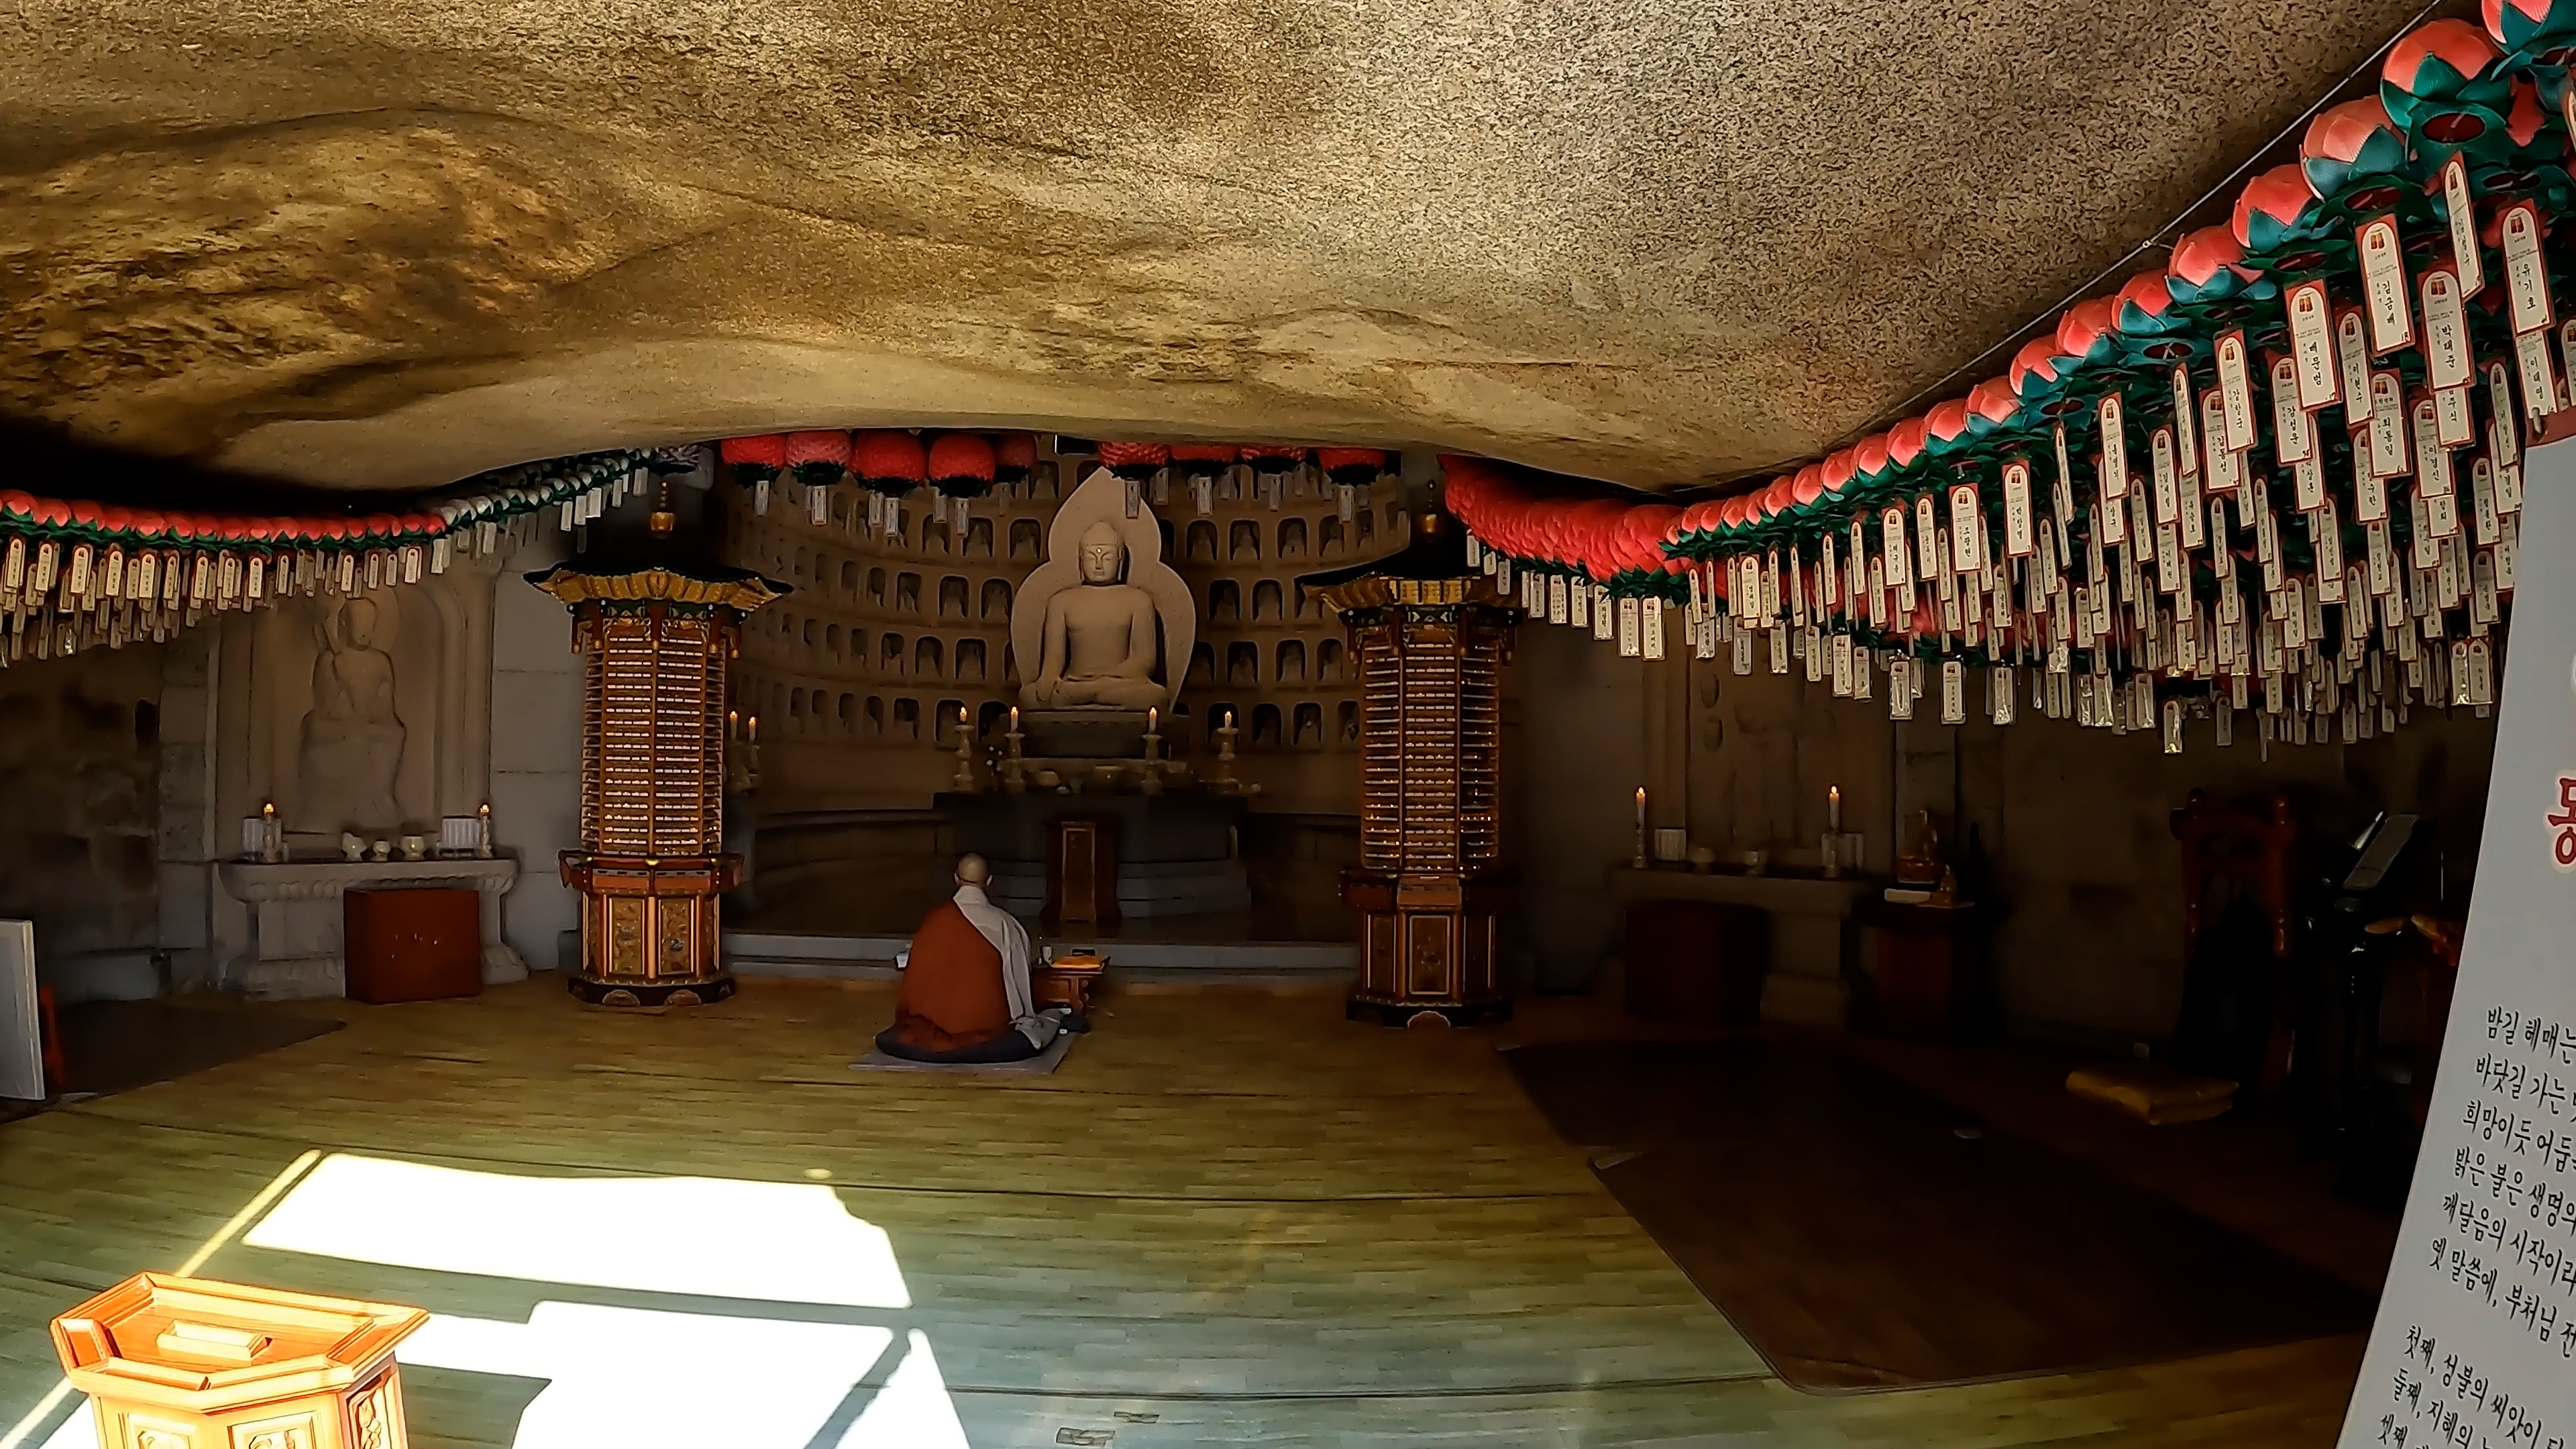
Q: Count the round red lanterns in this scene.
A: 9